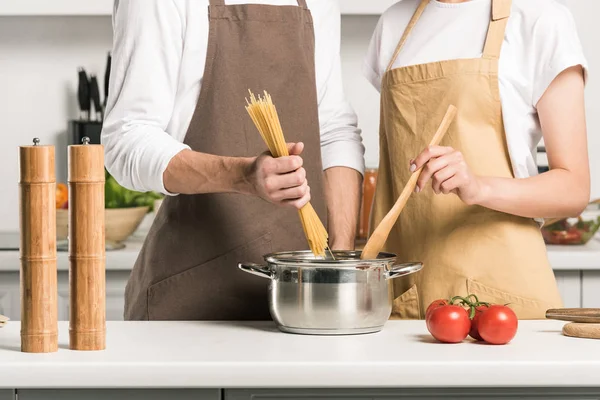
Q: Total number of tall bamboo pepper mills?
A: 2